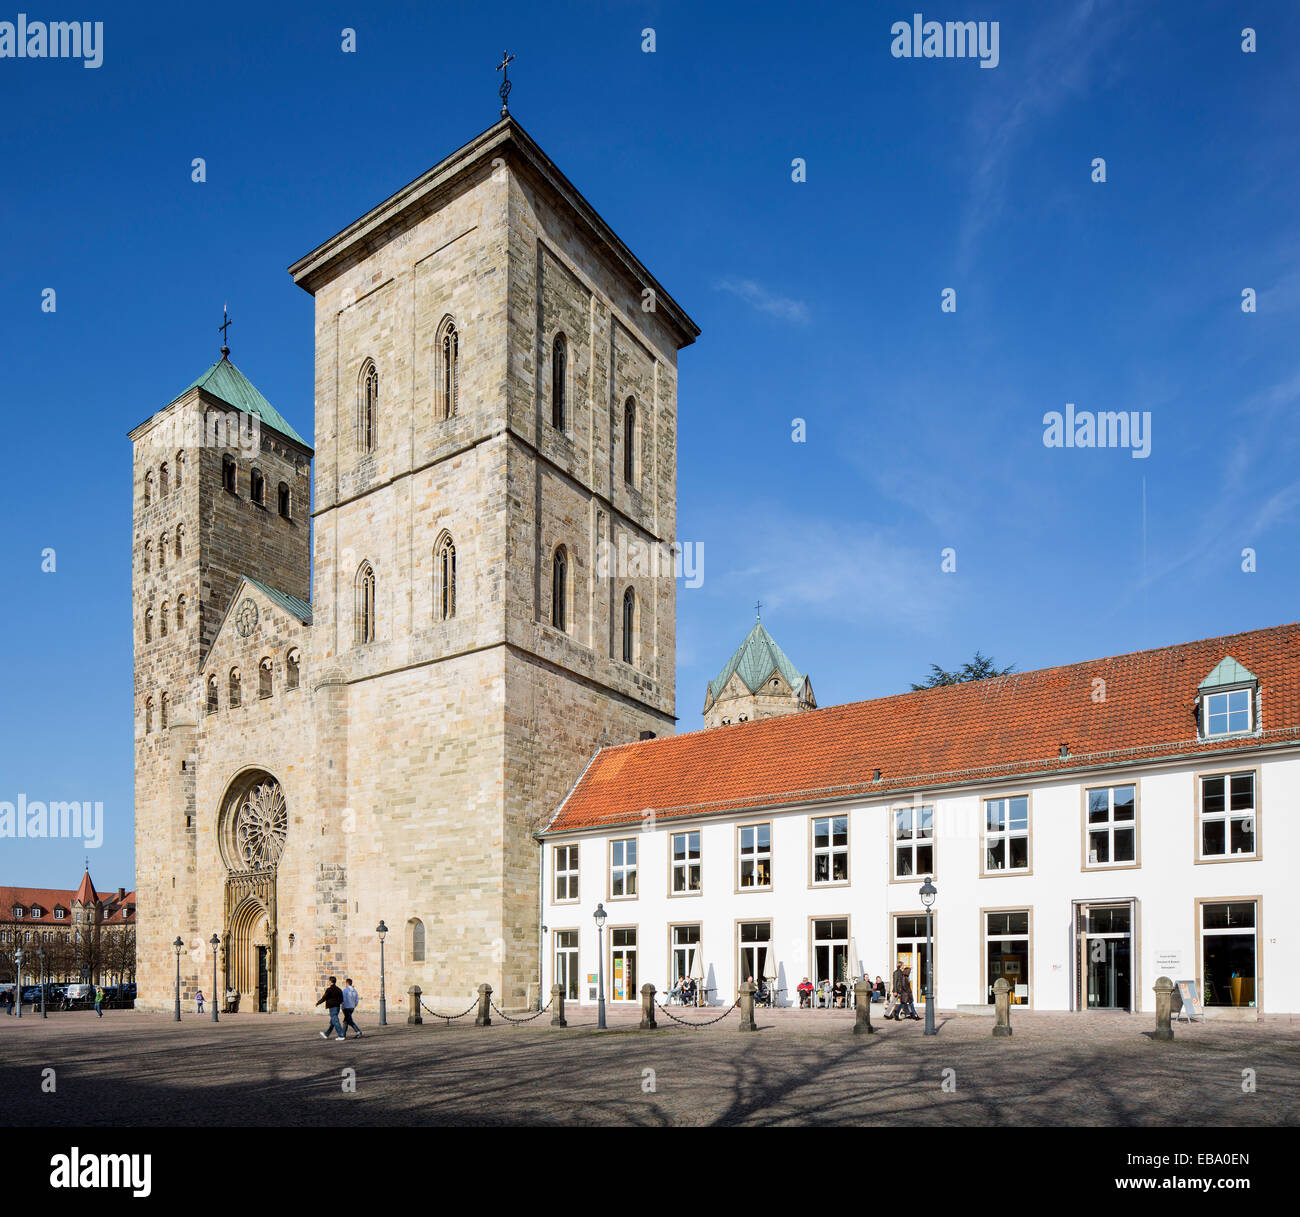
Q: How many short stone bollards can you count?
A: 8